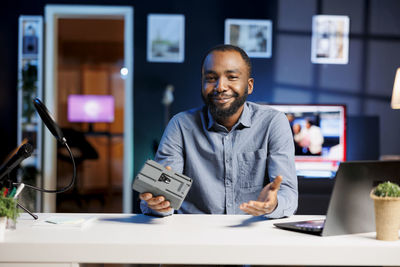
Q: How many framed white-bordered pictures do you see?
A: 3